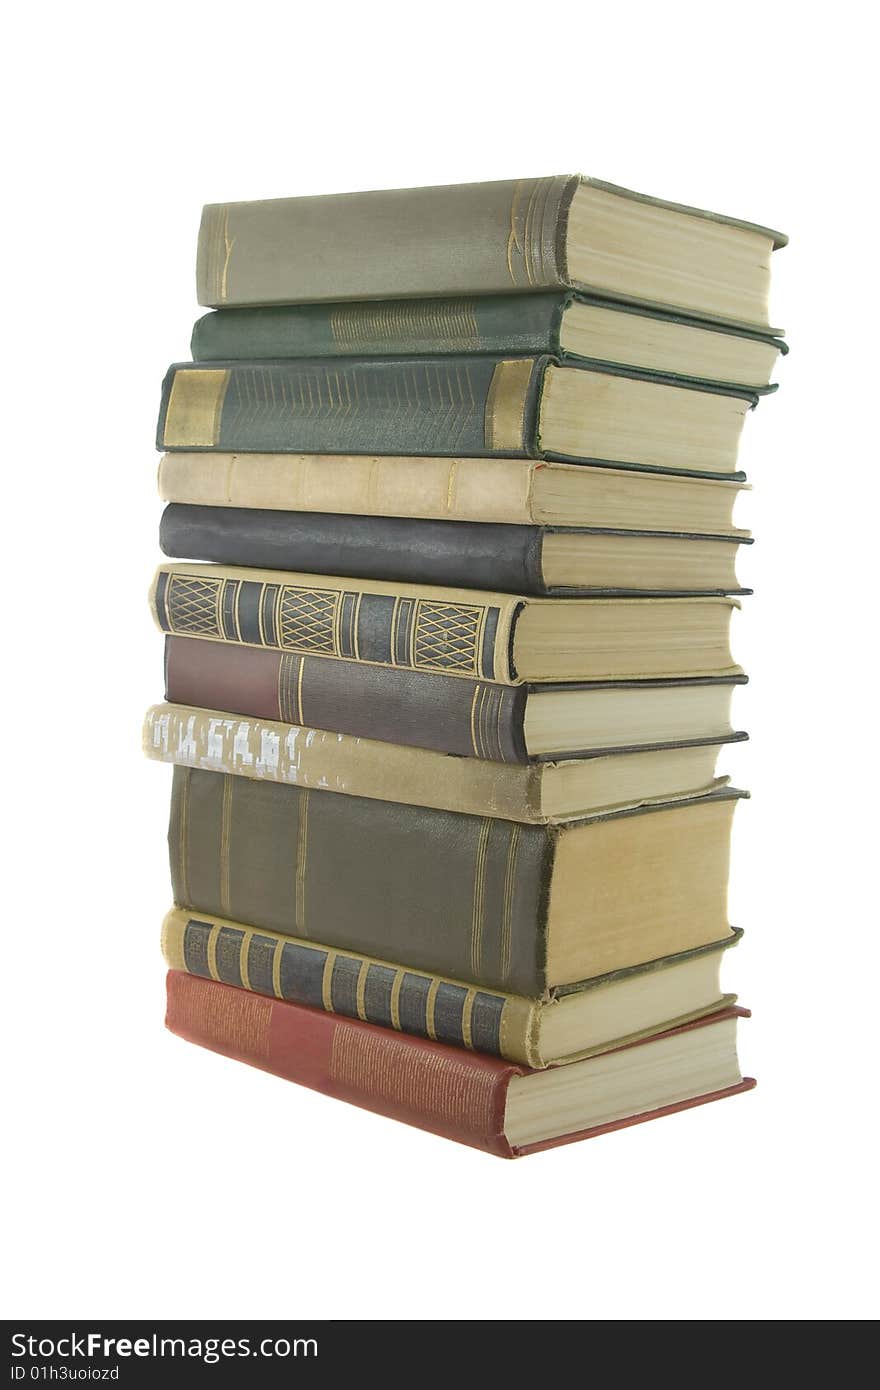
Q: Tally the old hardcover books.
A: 11